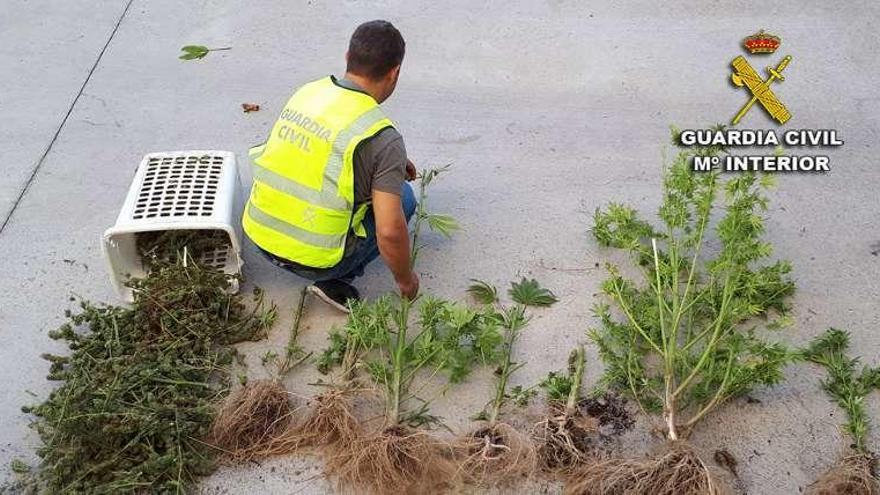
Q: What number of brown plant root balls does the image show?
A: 7